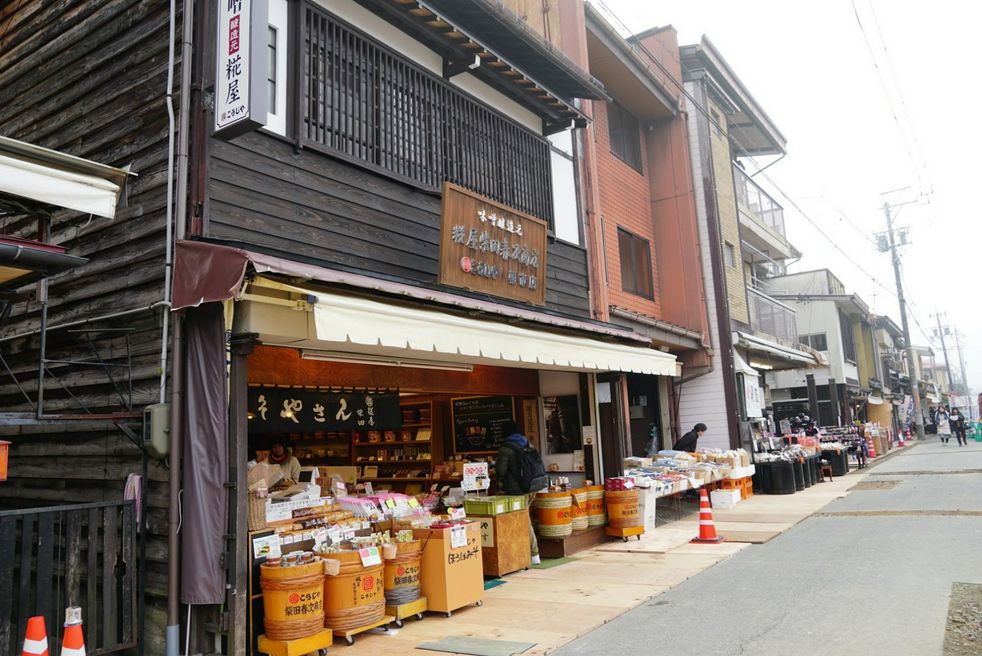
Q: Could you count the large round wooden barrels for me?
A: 7